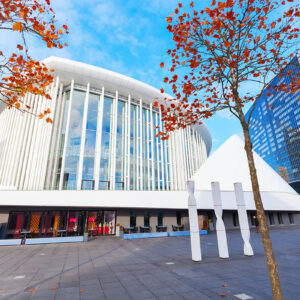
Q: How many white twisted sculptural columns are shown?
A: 3